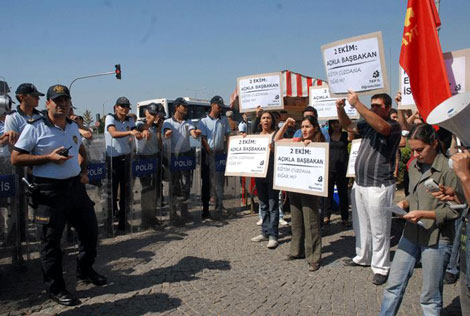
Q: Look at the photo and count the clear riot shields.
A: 5